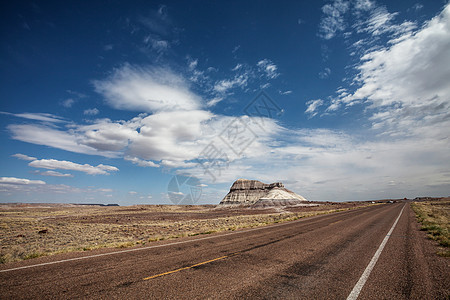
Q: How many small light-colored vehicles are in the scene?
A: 2